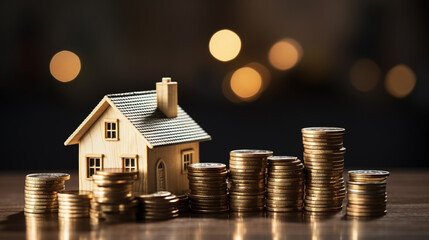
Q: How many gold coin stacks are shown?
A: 9